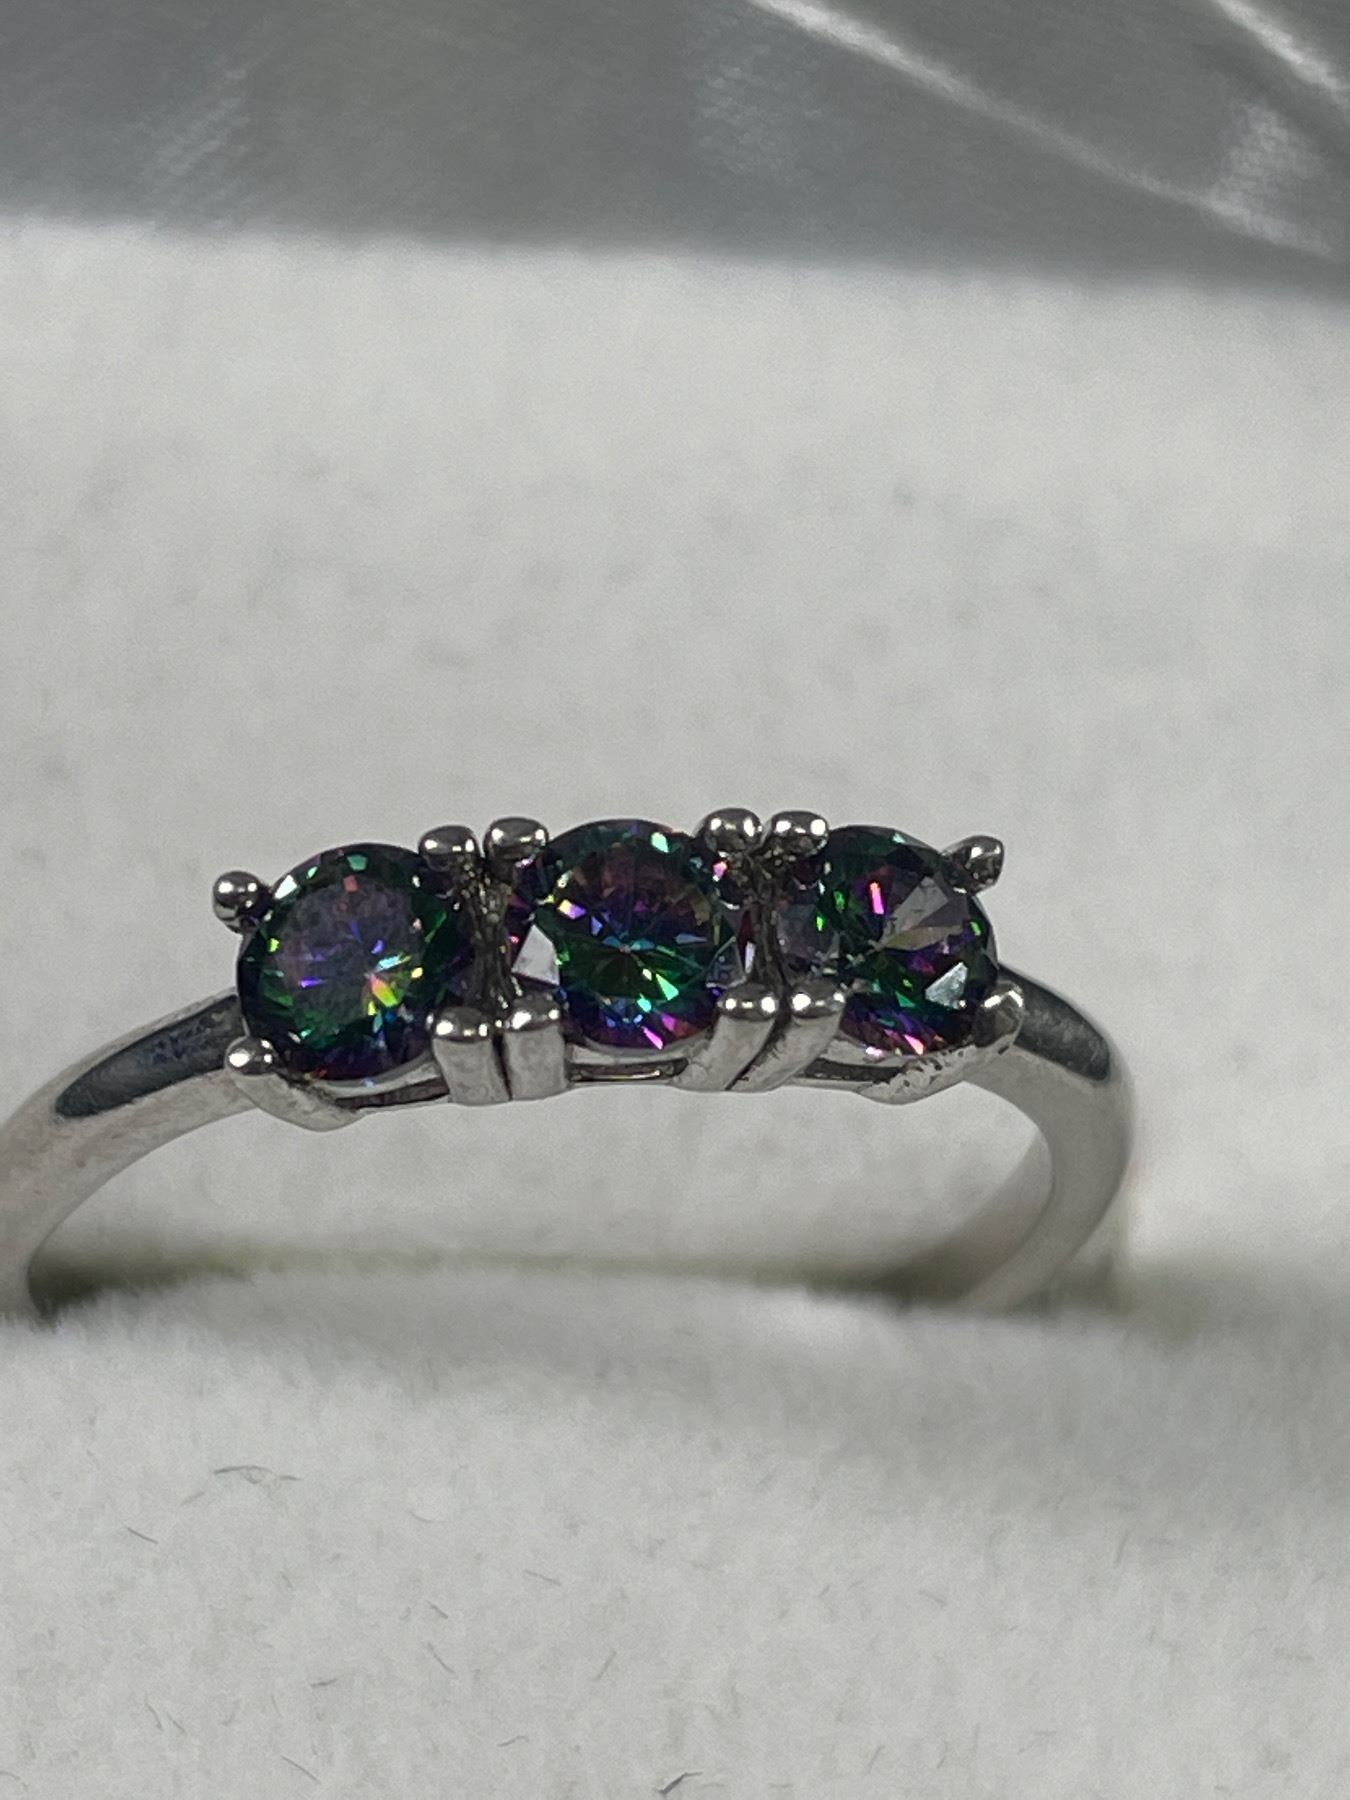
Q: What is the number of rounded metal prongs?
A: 12